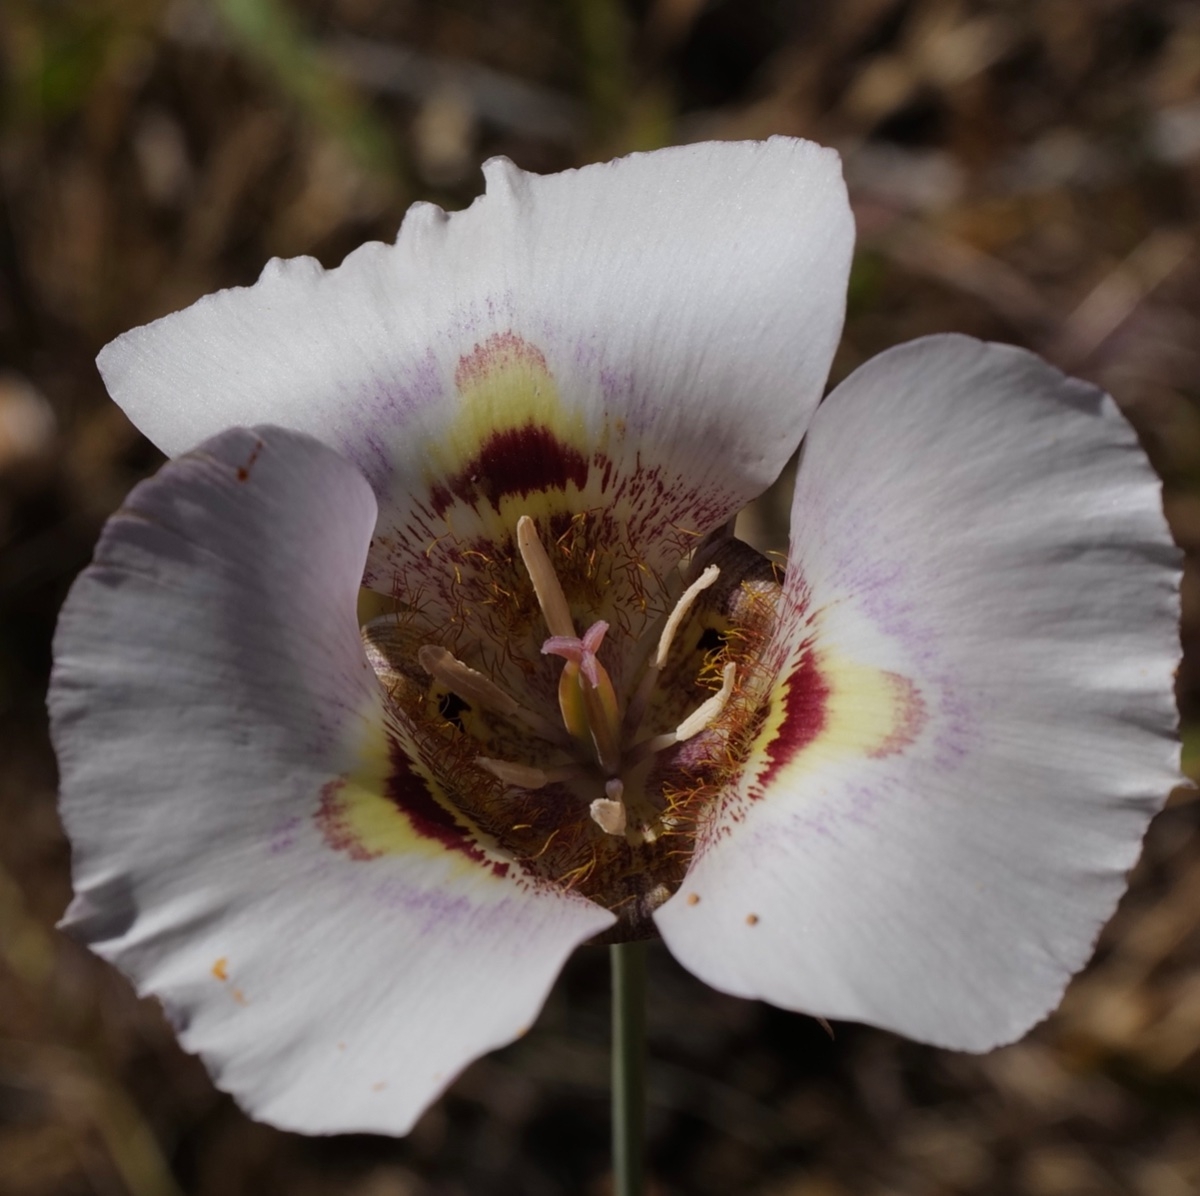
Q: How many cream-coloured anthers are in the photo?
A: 6